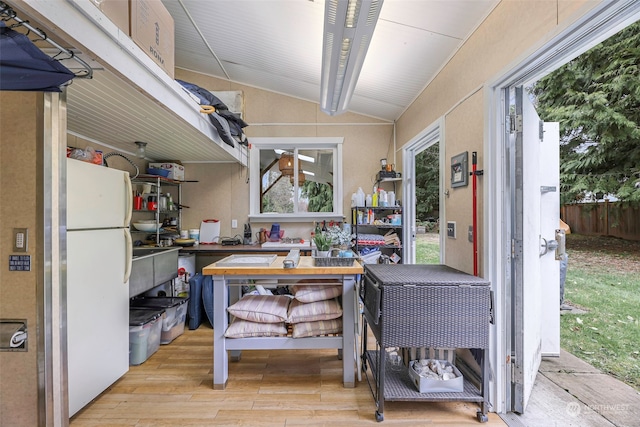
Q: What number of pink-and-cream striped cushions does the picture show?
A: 5